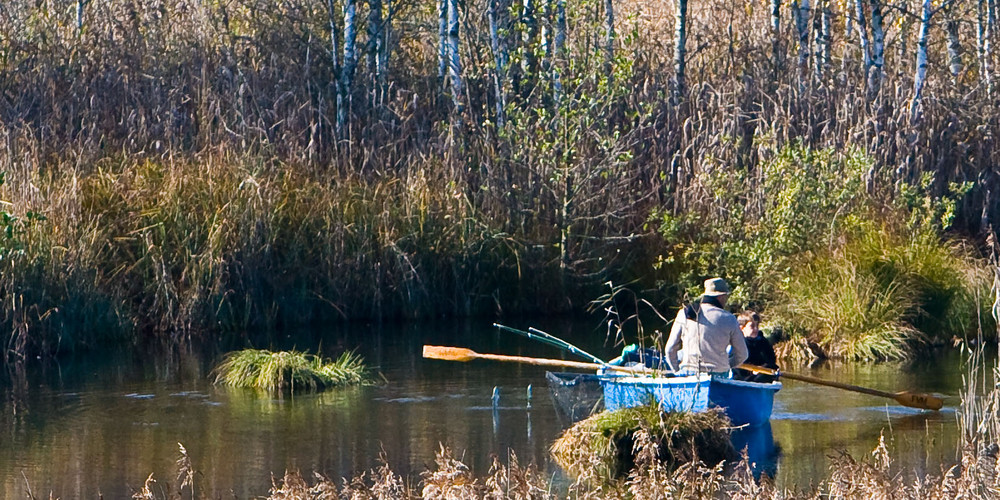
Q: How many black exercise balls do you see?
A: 0